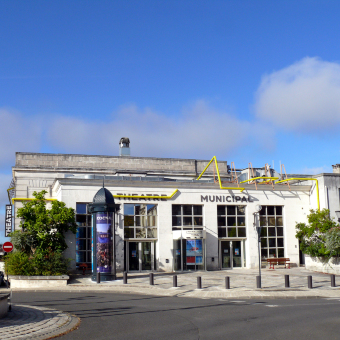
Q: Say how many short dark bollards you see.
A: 10